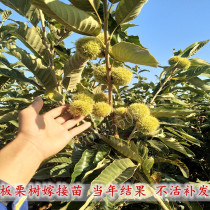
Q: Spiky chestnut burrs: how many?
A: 12